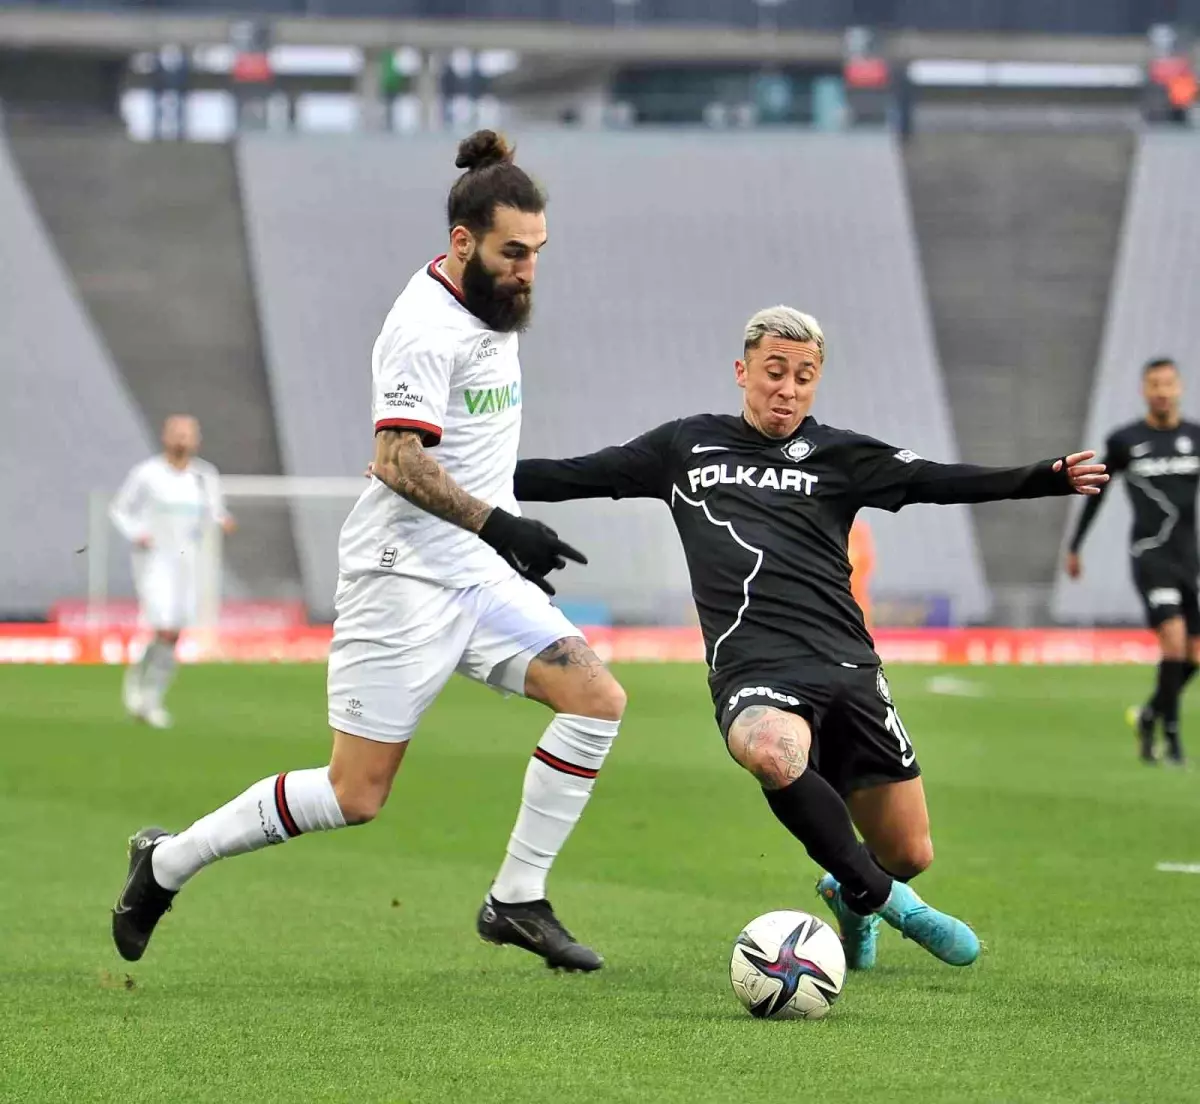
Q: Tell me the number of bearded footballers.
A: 1